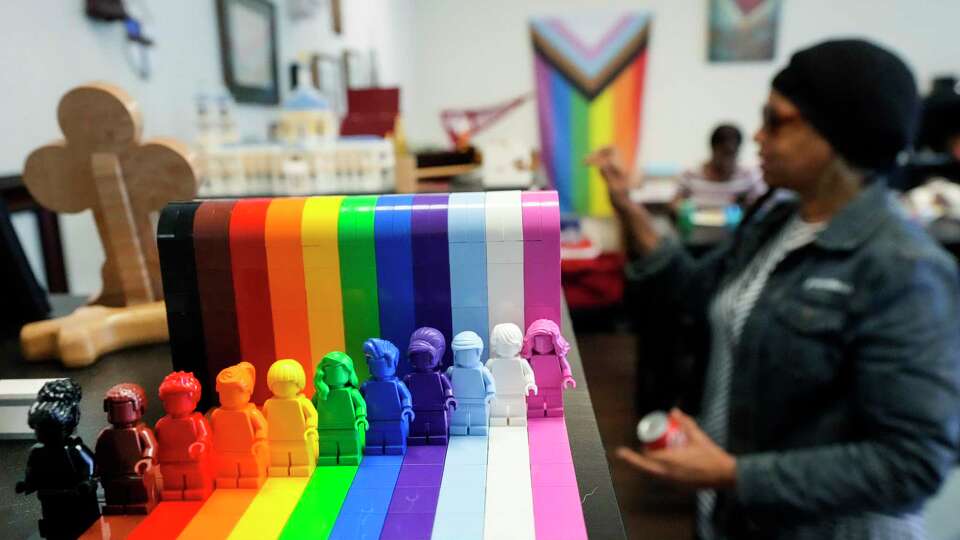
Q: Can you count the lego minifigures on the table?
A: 11